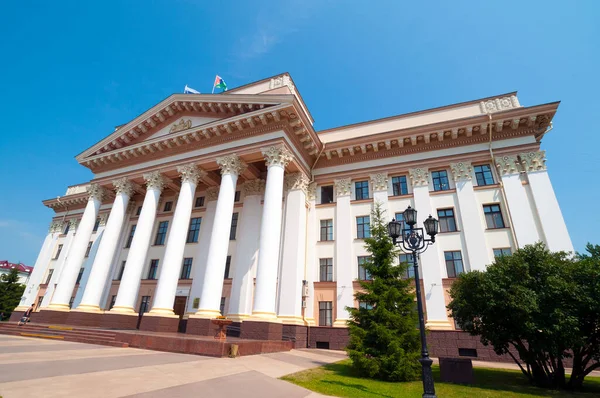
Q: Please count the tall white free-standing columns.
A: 6